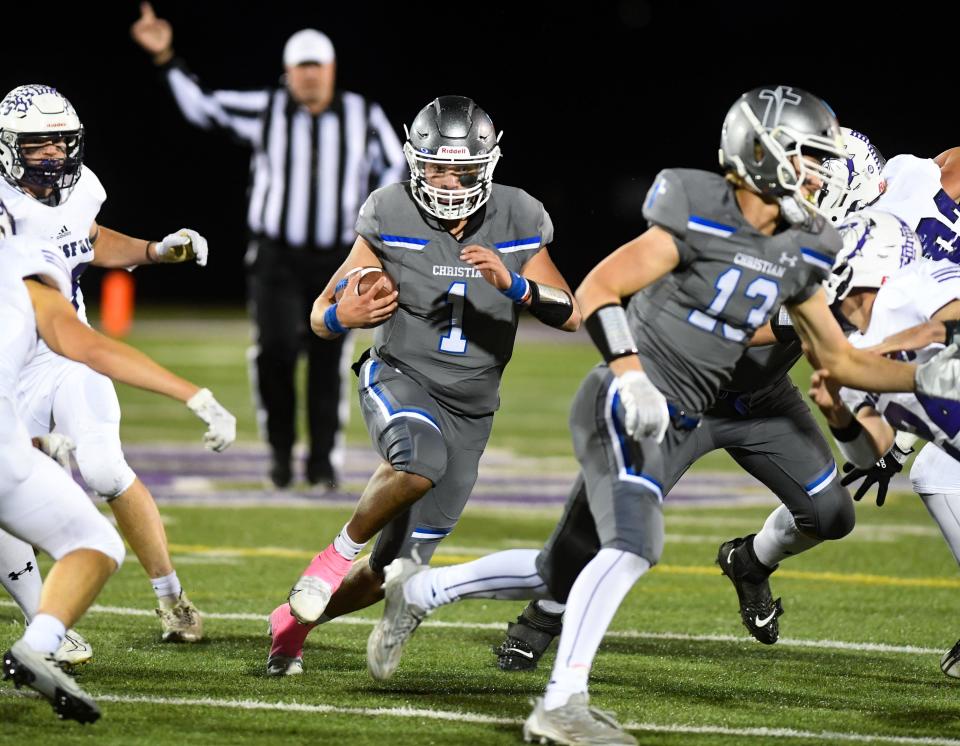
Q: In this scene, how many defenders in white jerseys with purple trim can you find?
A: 4